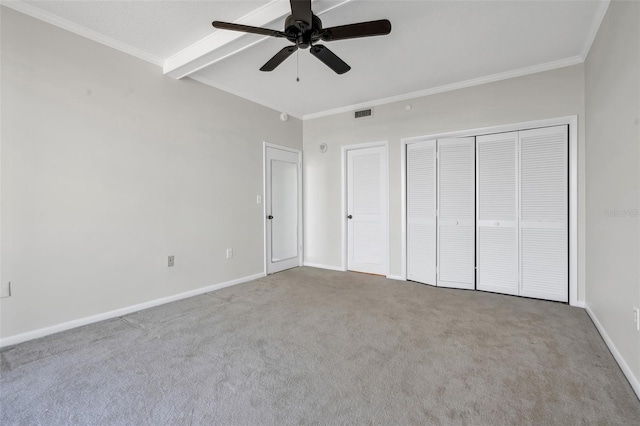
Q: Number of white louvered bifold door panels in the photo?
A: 4